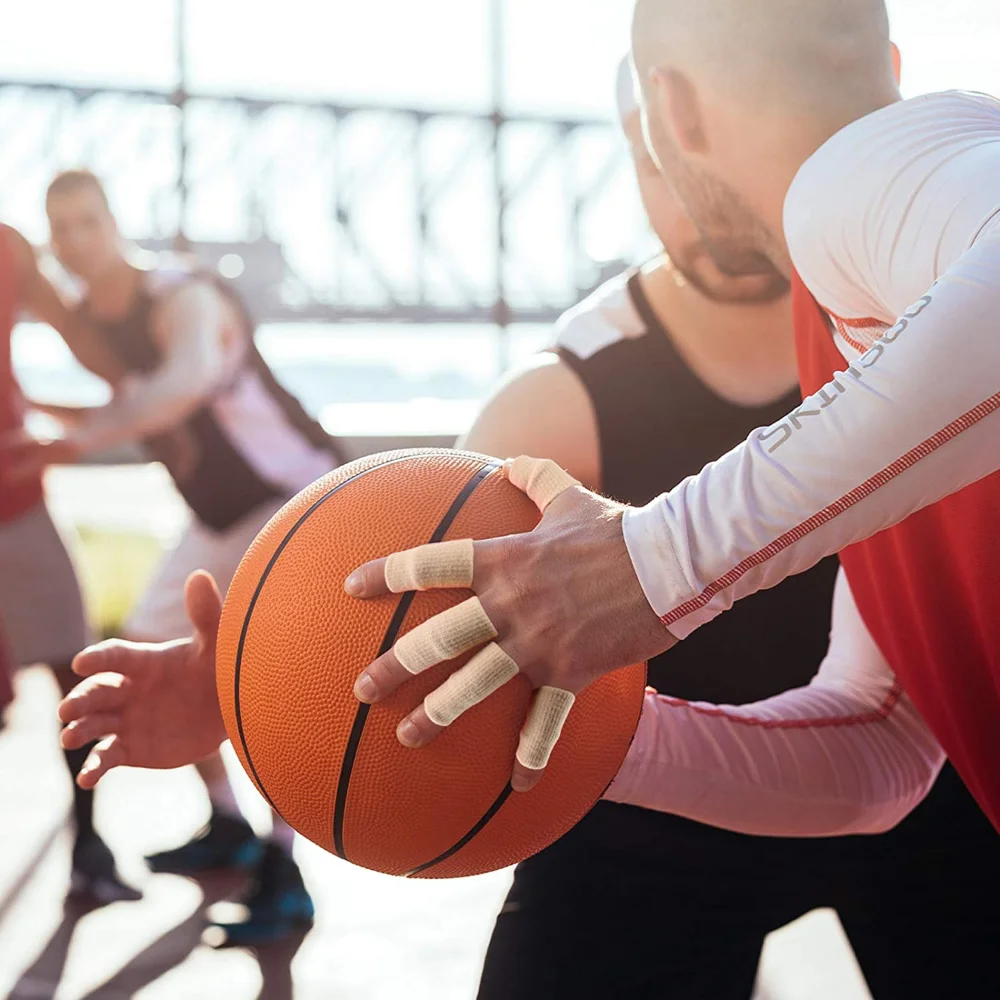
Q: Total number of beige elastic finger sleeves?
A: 5